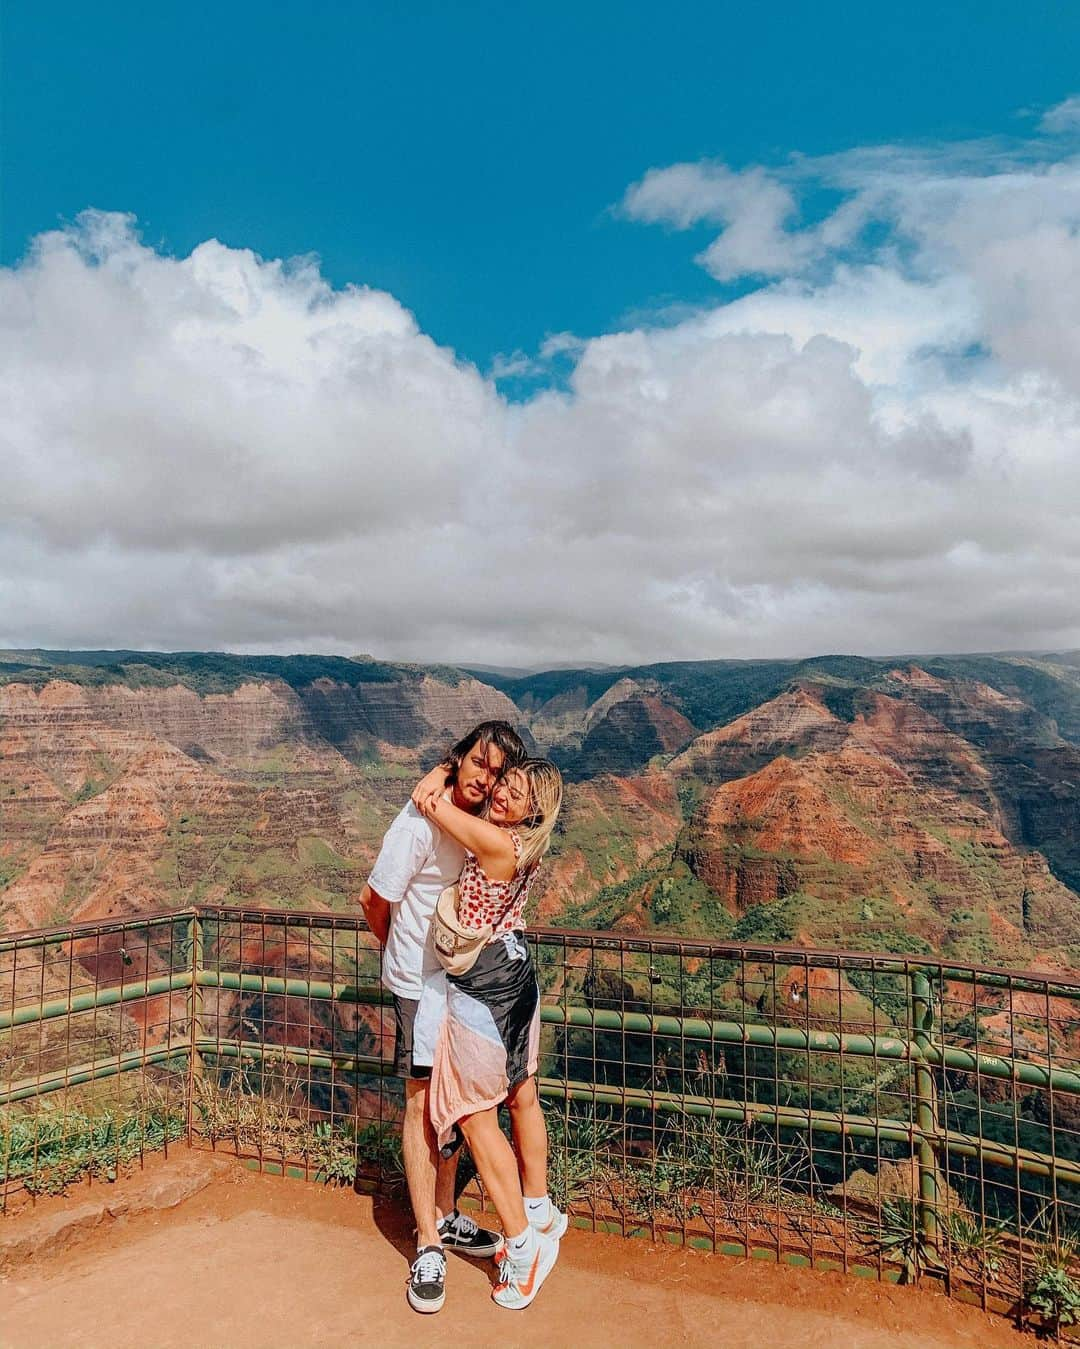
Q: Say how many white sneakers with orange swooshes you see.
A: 2